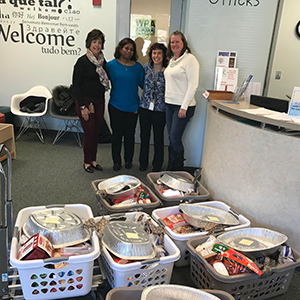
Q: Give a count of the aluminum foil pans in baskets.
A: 7